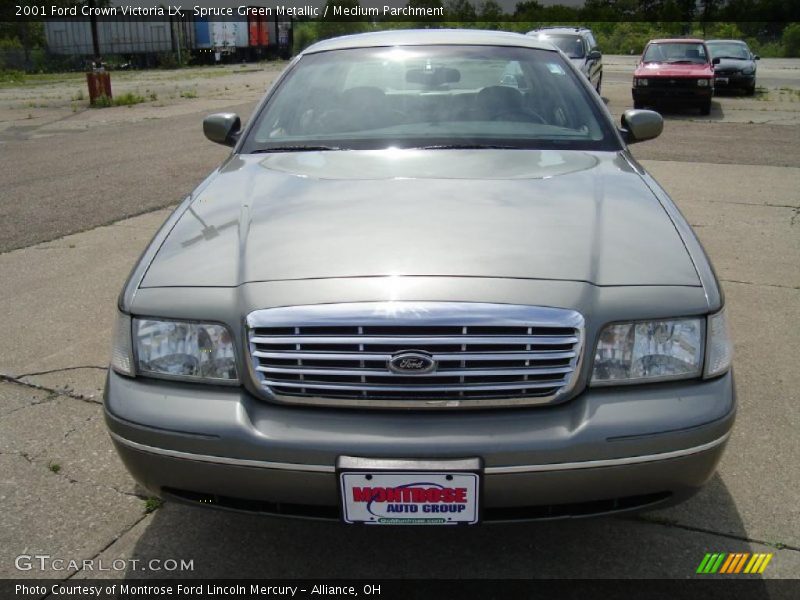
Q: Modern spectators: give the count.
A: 0